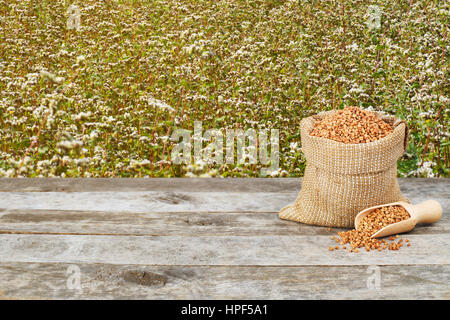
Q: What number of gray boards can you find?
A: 5